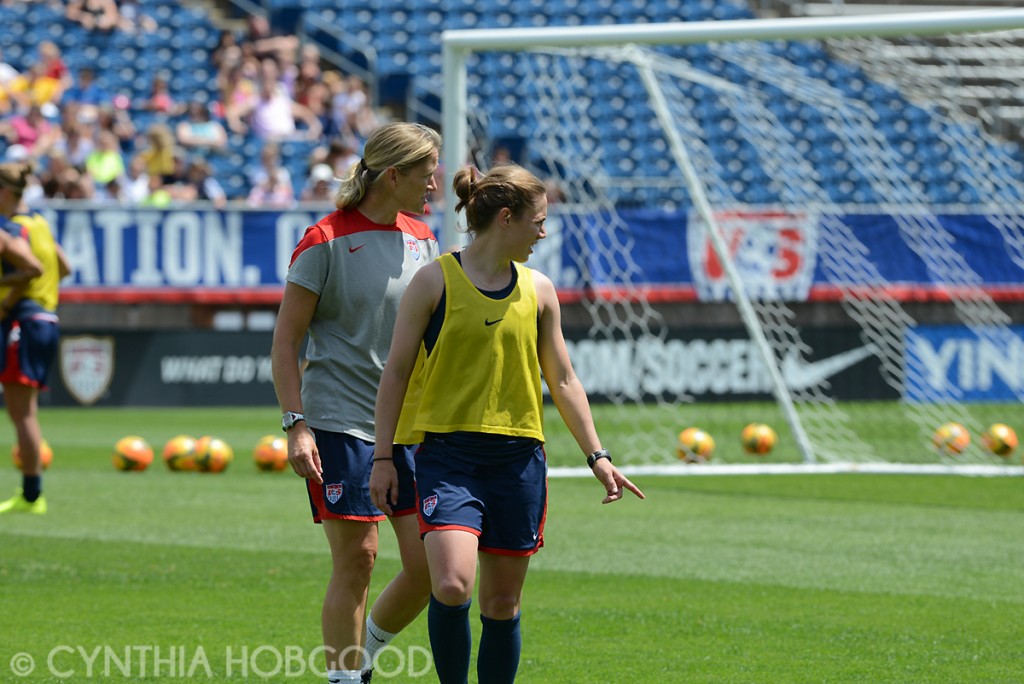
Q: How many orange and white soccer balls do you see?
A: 9